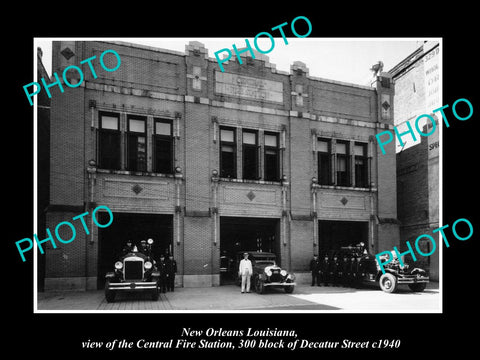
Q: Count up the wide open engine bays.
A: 3